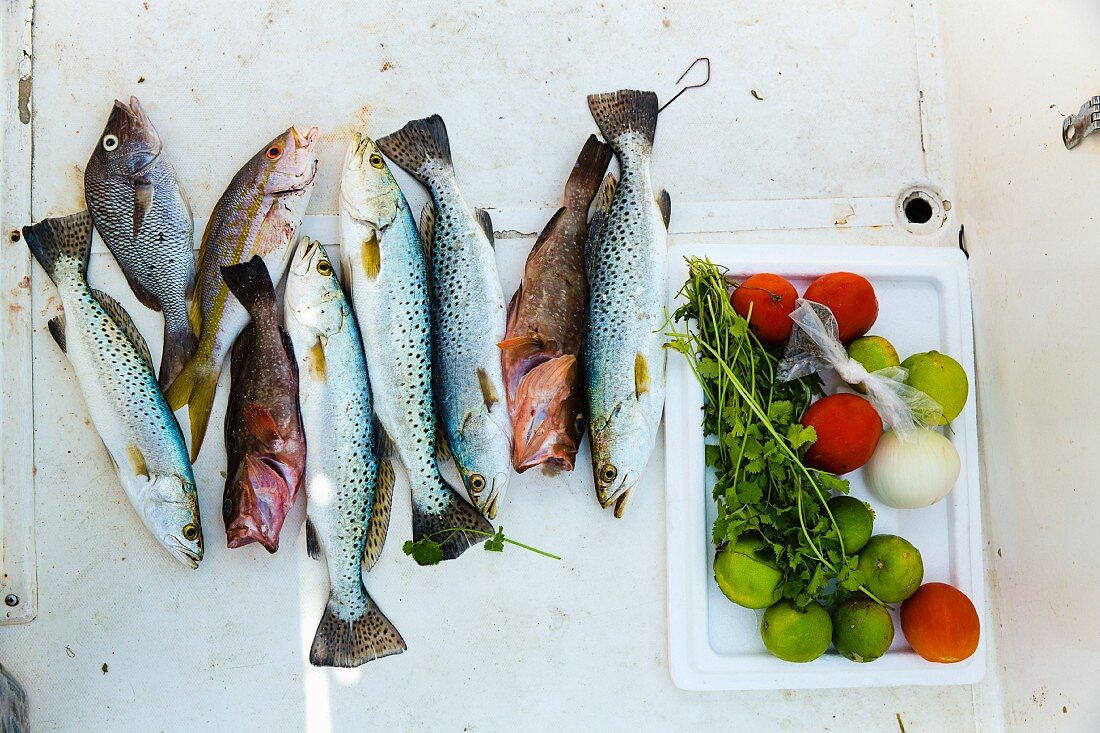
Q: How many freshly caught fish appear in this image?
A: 9